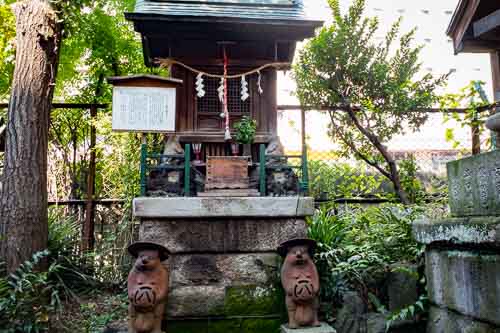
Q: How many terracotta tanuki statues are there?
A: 2